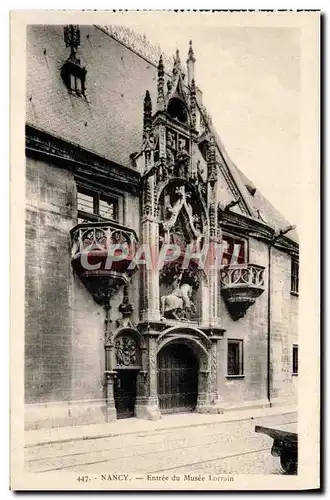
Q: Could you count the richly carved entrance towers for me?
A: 1